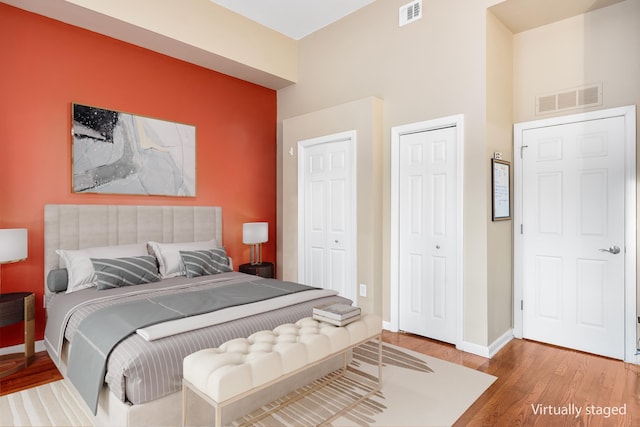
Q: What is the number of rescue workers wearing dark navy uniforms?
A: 0